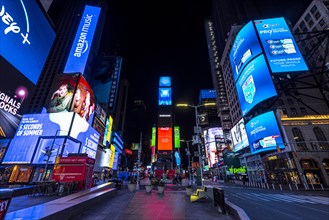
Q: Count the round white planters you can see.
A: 4